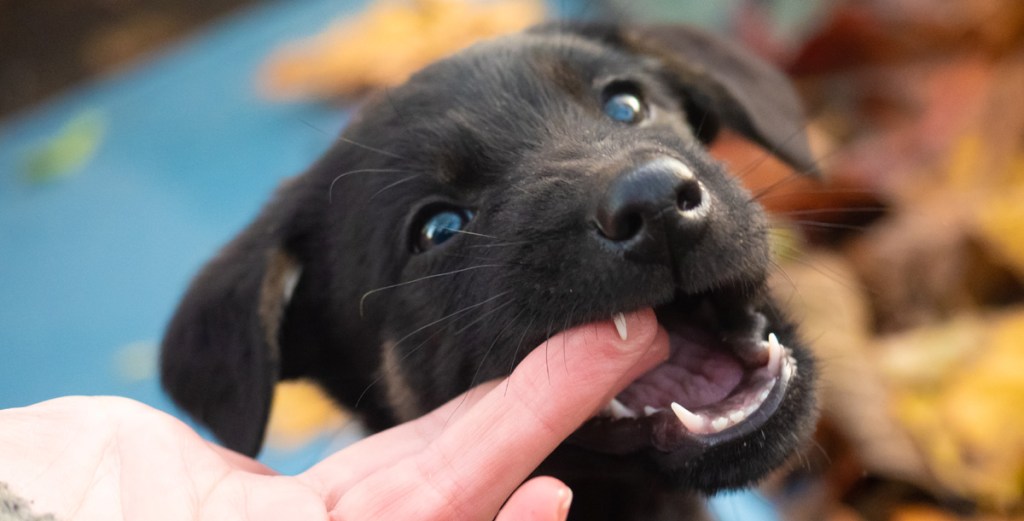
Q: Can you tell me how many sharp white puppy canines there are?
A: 3